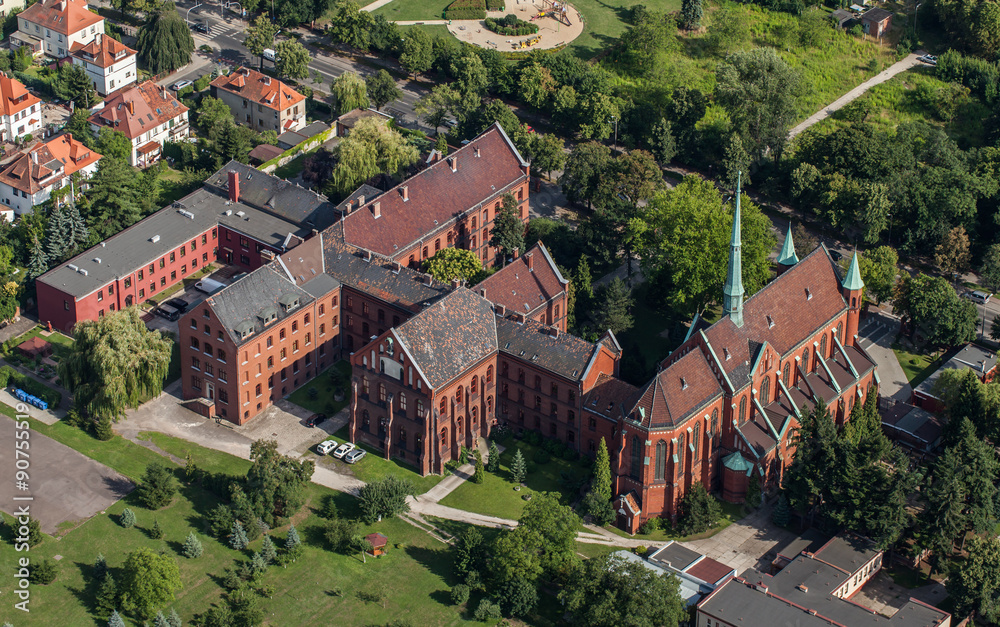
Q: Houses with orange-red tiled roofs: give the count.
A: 6